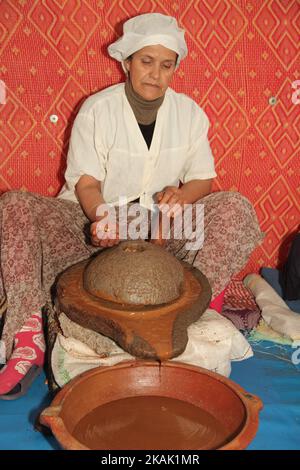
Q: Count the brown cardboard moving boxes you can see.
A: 0